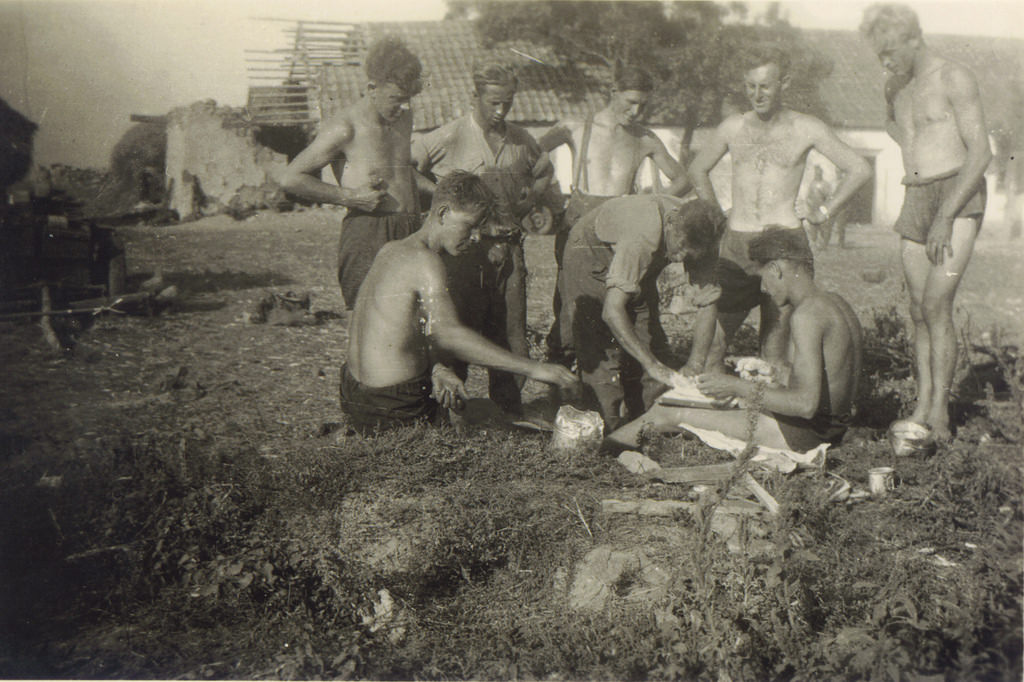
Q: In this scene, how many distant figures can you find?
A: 2